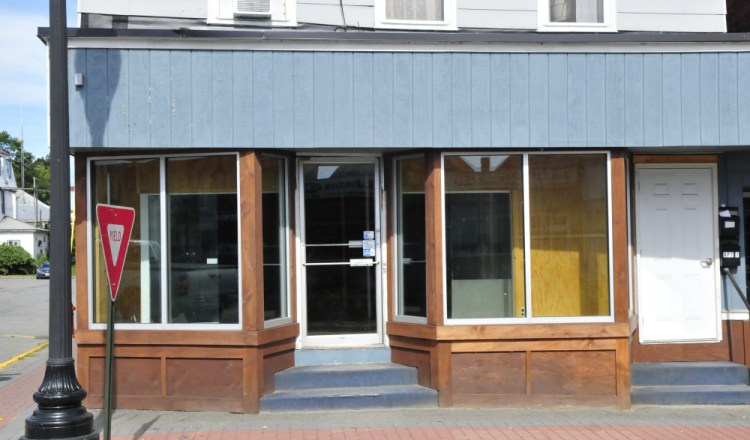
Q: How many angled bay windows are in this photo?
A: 2